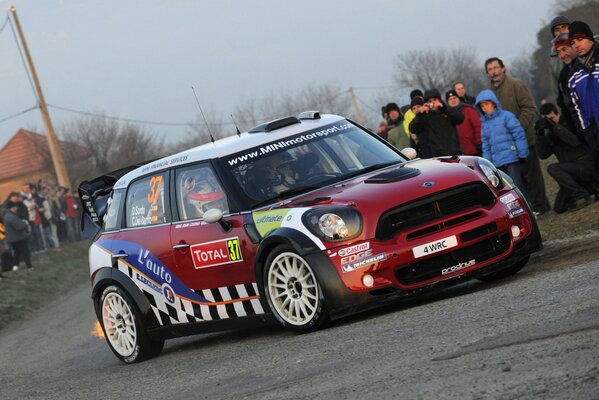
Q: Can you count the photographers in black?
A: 2